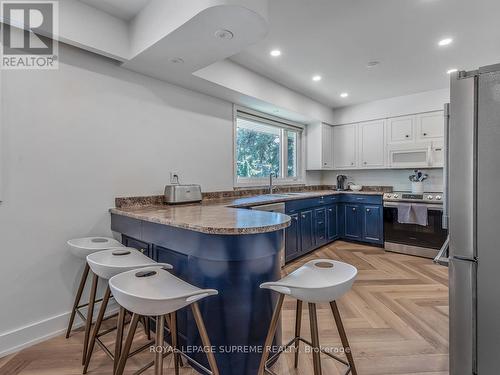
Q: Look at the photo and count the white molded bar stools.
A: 4